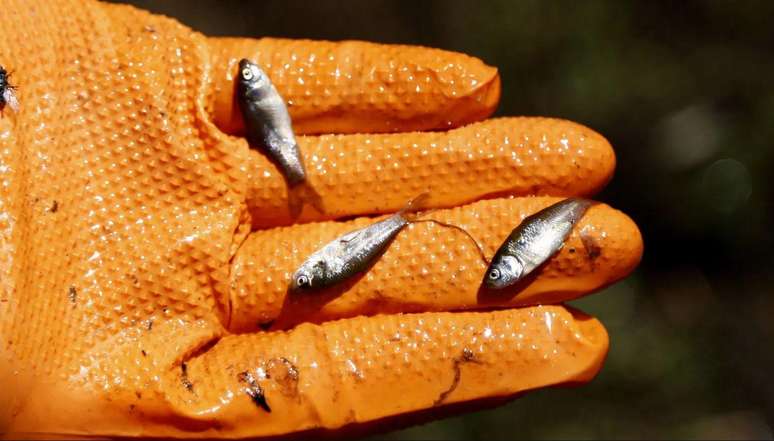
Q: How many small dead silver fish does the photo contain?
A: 3